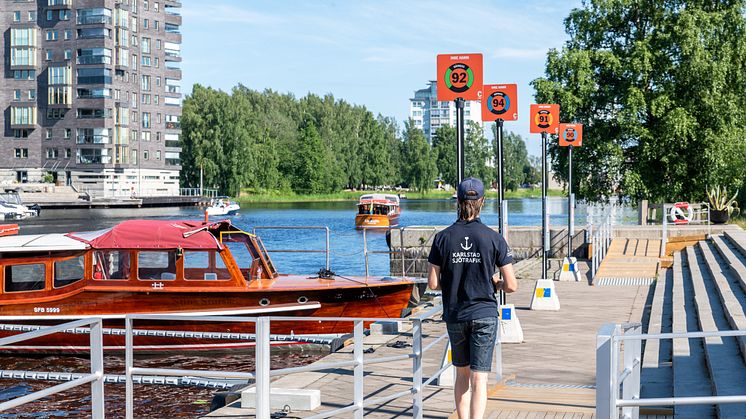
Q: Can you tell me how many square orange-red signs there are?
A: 4